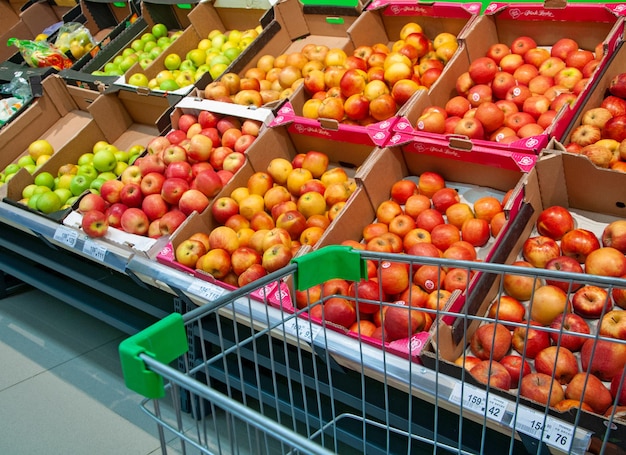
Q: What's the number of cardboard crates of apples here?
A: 12